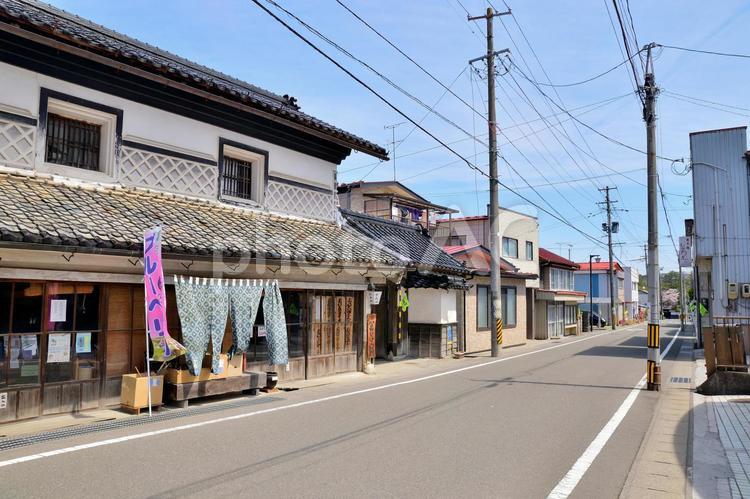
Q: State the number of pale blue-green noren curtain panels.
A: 4